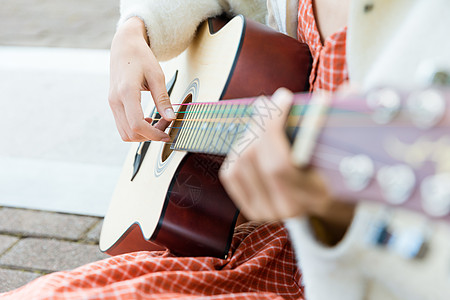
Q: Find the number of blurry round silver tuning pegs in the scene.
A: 5